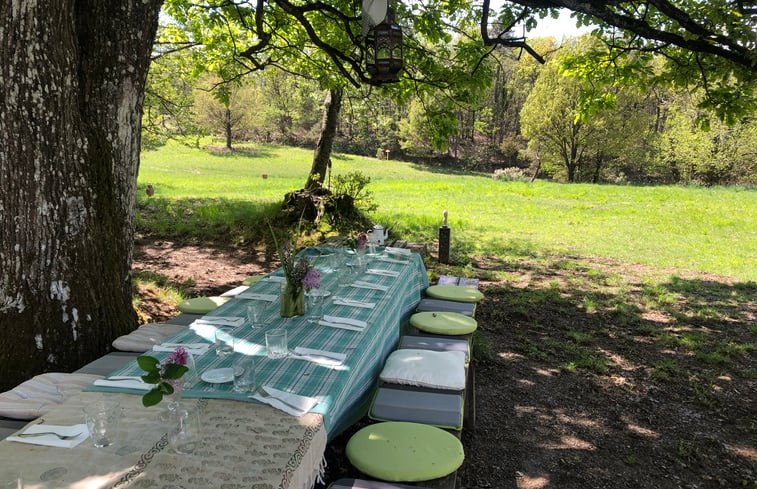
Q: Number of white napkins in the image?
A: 14